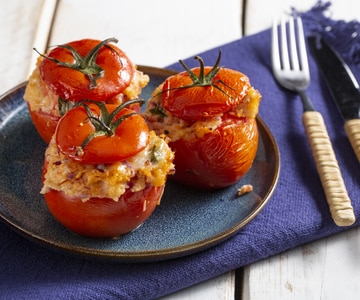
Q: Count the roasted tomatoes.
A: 3